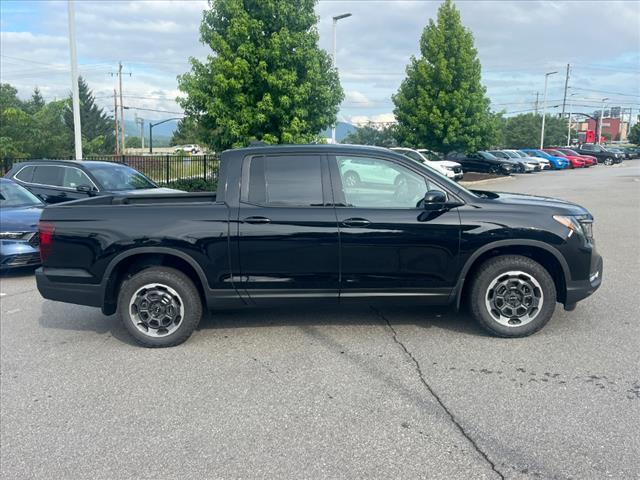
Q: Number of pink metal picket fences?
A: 0